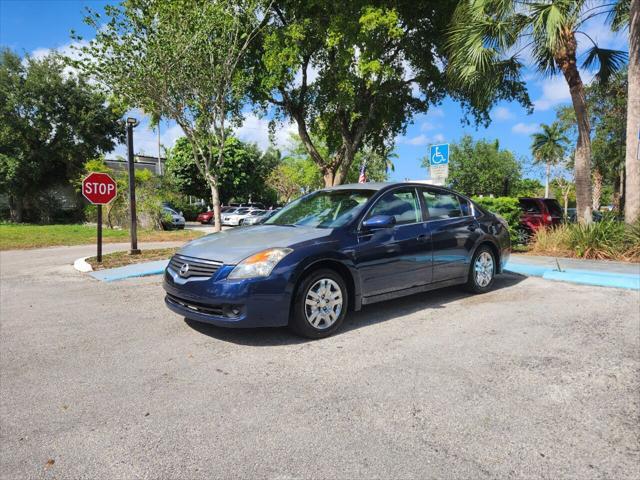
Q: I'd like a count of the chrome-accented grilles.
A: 1